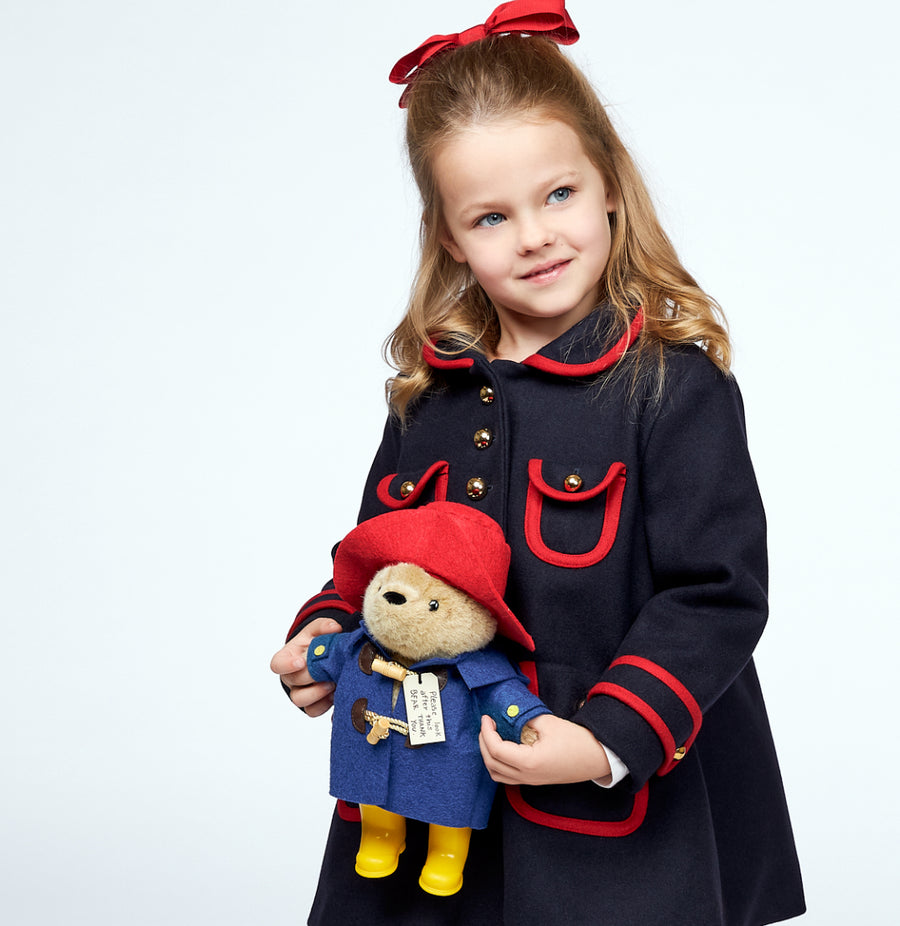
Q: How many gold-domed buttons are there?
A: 6